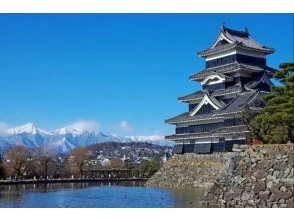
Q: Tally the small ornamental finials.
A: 2